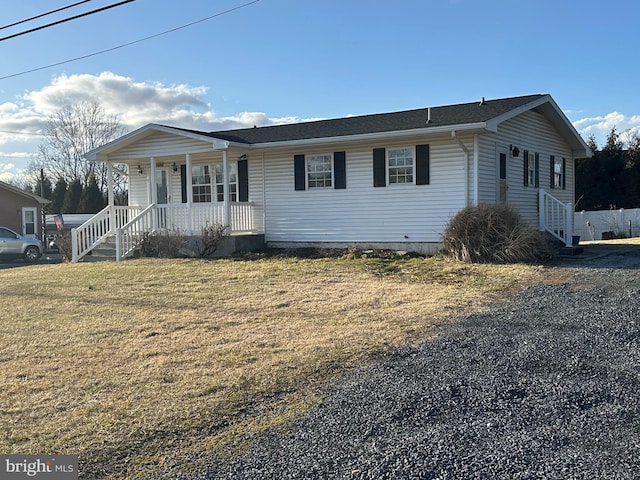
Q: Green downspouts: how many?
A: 0